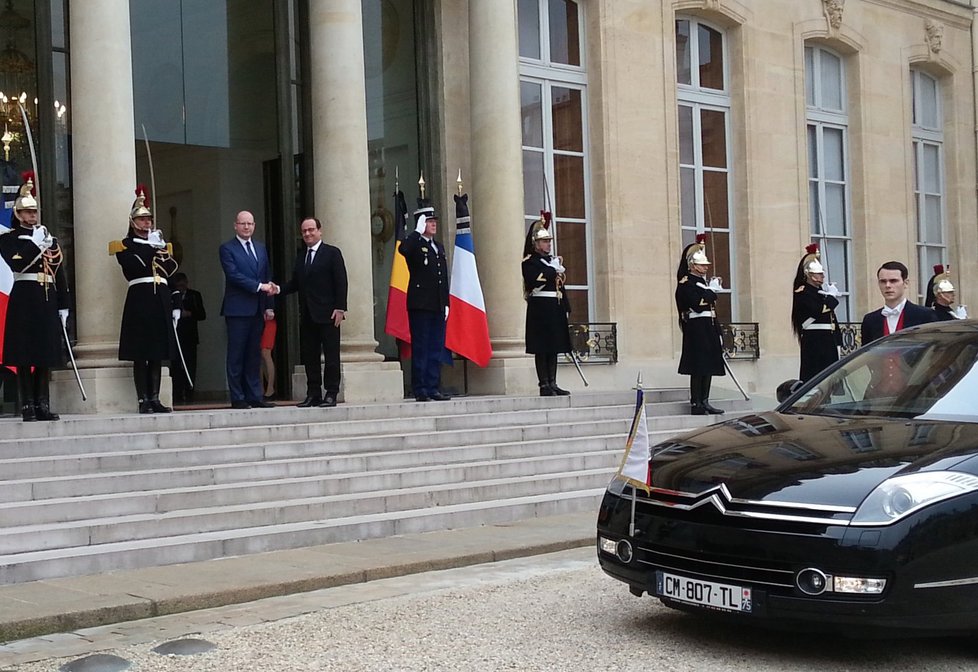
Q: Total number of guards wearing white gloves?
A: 7